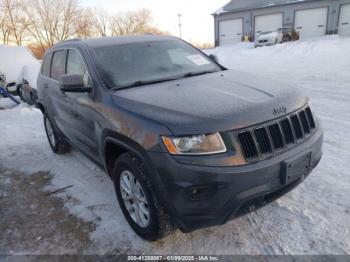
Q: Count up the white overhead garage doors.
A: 4